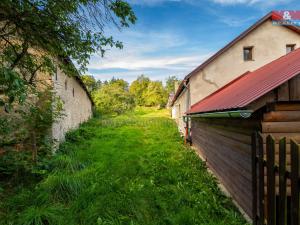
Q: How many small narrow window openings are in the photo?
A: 3